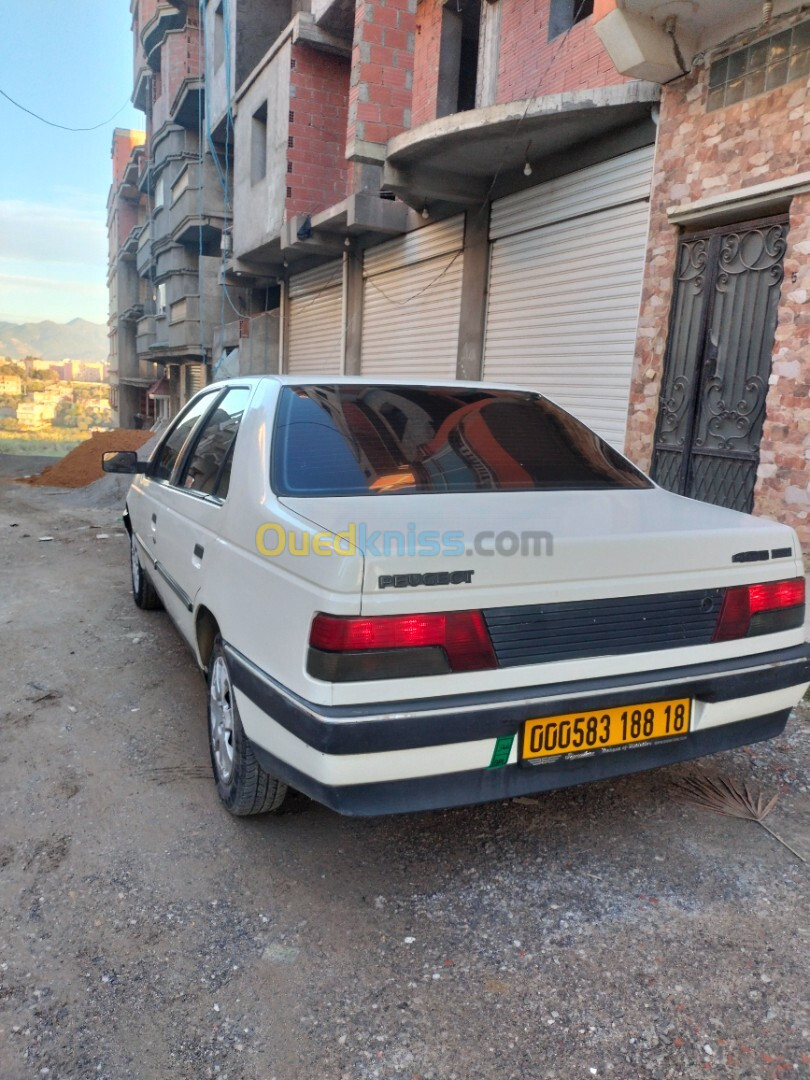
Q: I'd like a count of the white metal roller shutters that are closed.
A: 3